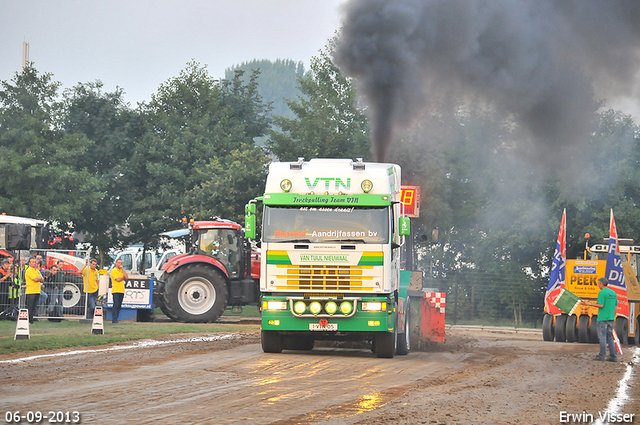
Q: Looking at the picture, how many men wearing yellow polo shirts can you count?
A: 3